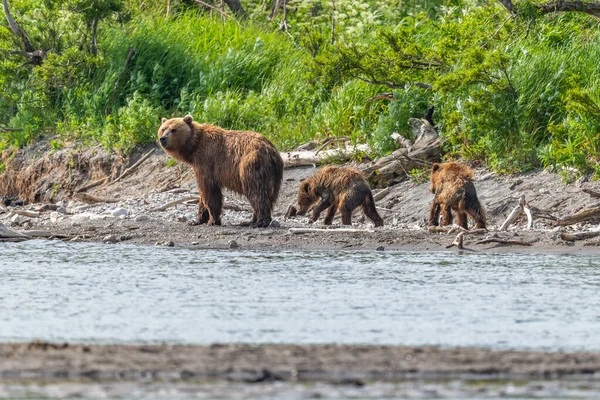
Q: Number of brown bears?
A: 3